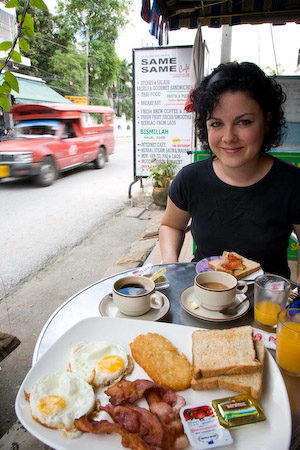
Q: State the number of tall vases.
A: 0